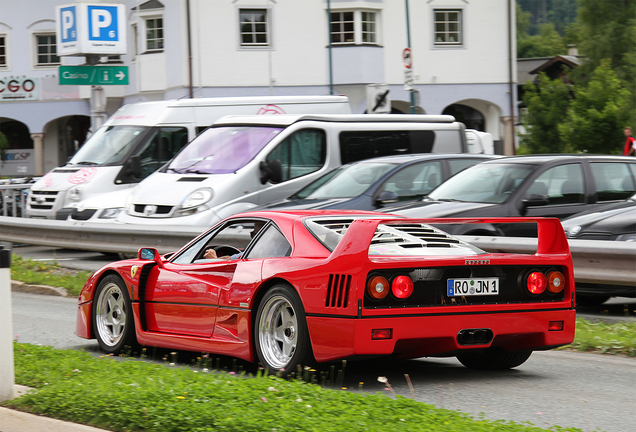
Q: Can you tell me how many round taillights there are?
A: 4